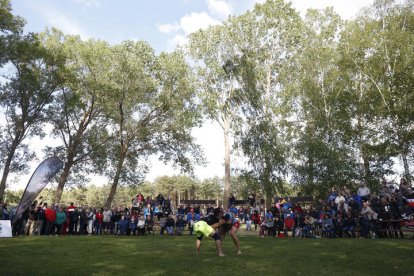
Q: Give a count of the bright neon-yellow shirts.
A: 1